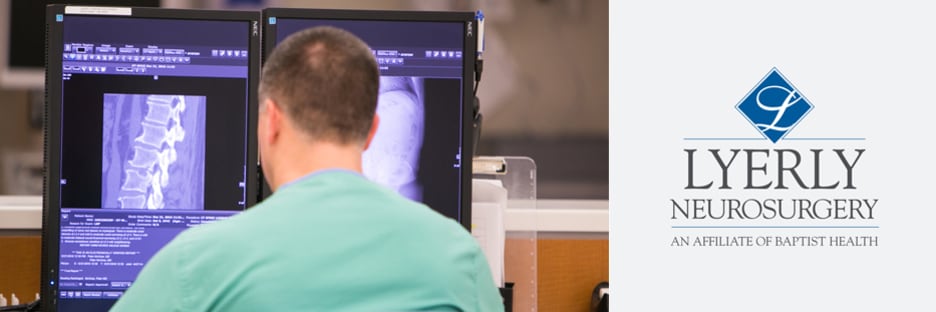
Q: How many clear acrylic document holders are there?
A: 1